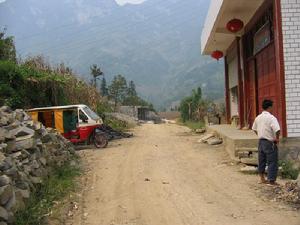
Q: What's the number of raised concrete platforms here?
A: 1